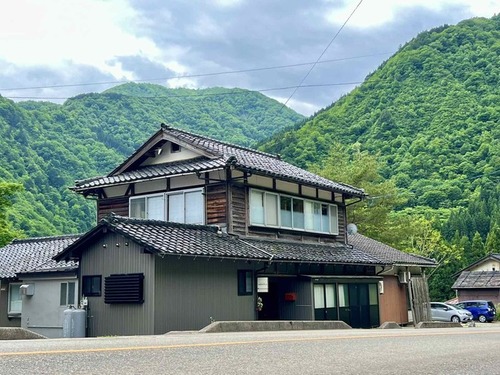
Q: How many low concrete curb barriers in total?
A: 4